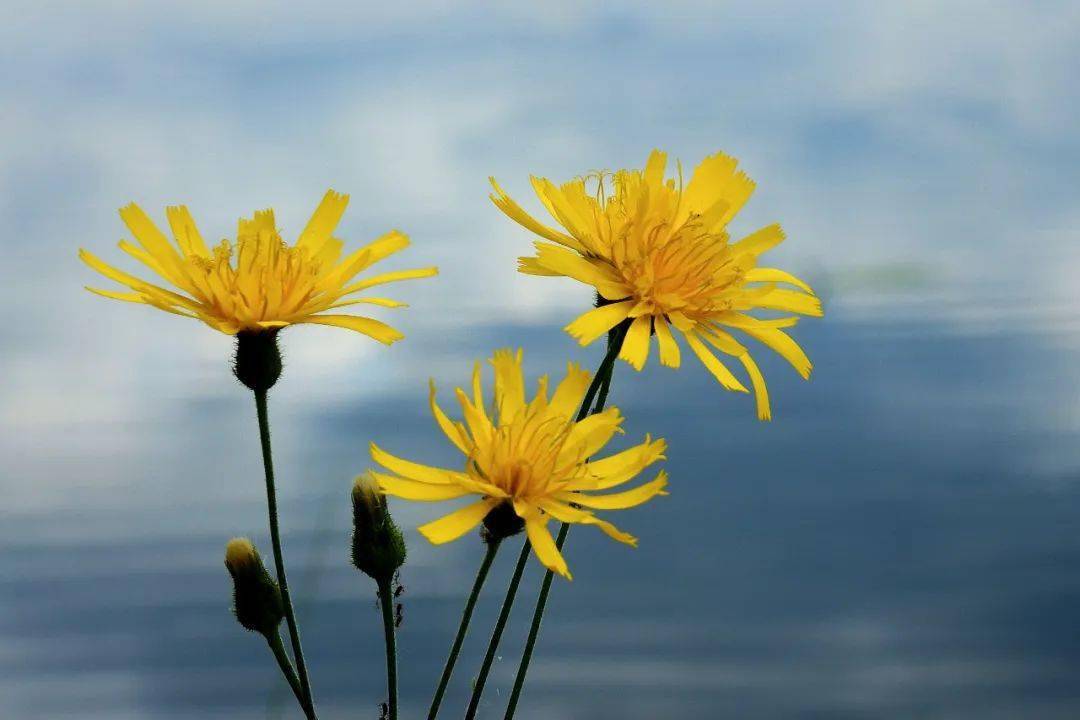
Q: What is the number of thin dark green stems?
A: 6